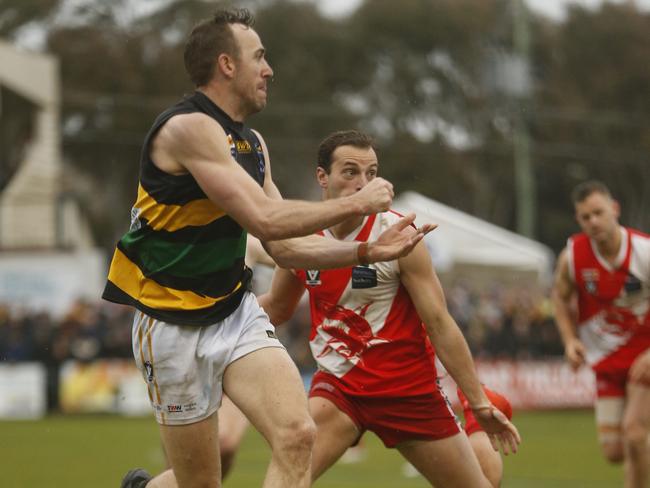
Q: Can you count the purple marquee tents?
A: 0